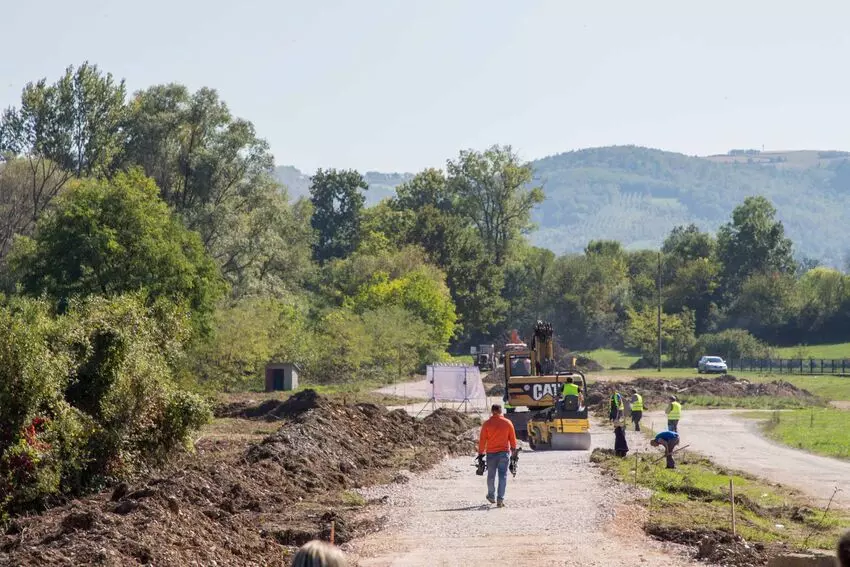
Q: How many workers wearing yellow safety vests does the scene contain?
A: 4